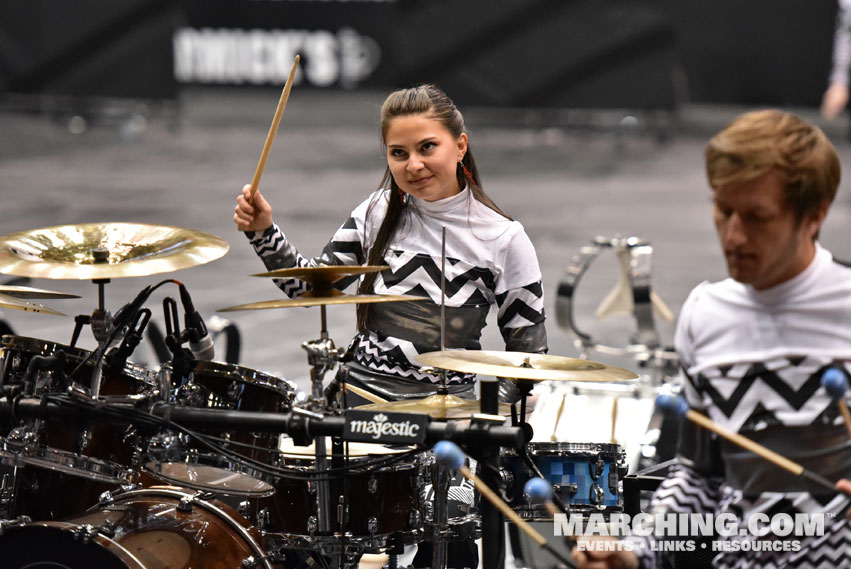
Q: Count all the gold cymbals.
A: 7